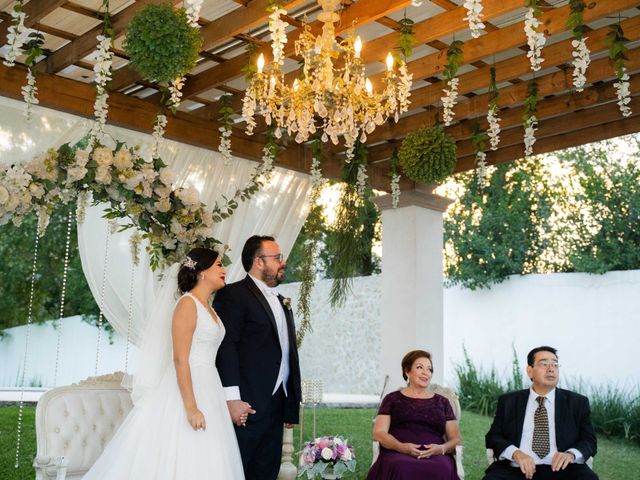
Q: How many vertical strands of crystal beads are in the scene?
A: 4